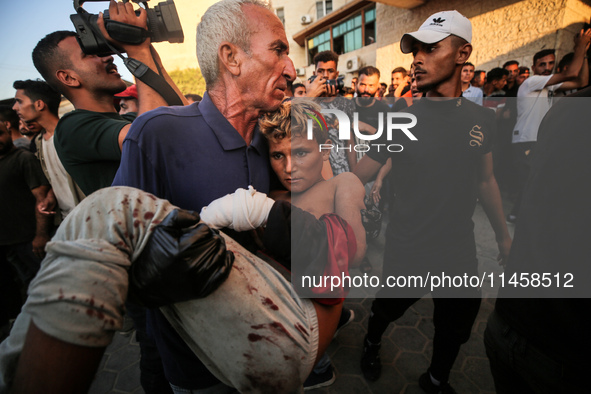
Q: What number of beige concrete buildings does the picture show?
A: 1